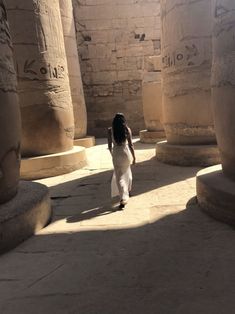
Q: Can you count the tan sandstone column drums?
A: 6